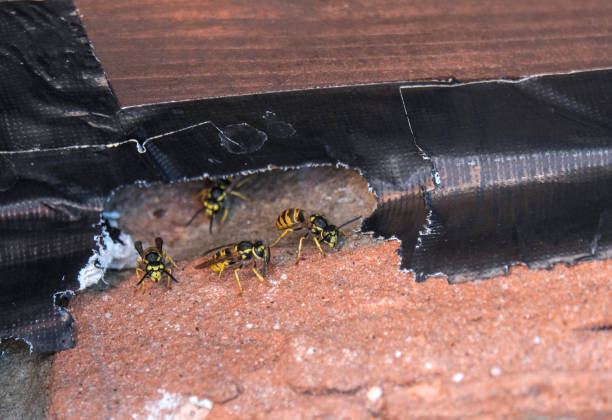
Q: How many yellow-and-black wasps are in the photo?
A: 4